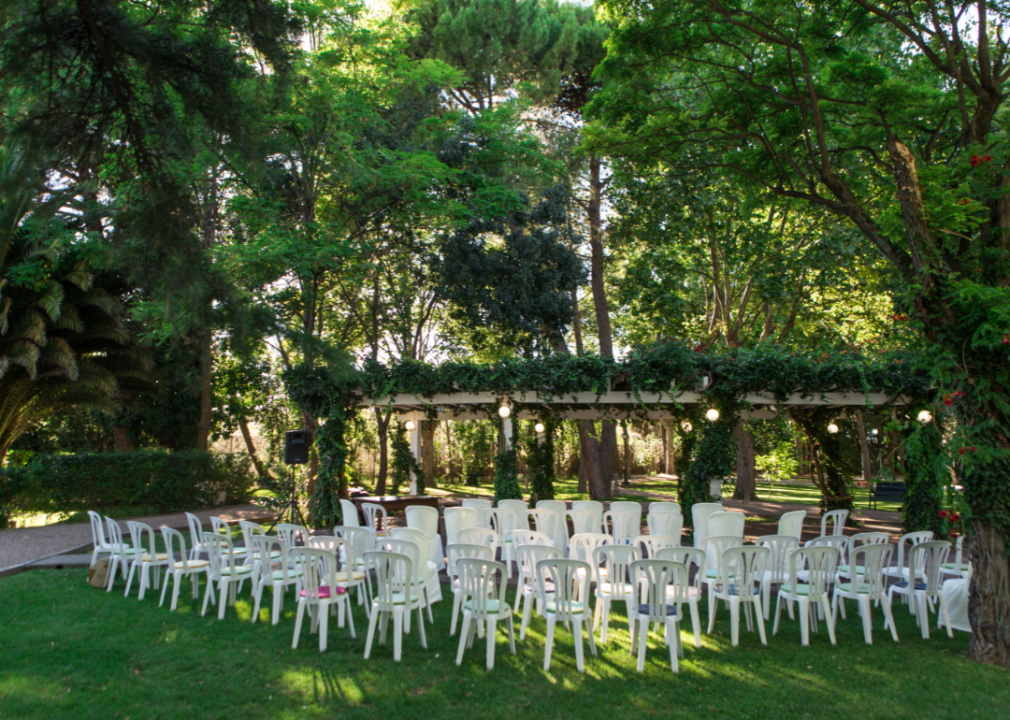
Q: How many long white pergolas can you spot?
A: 1